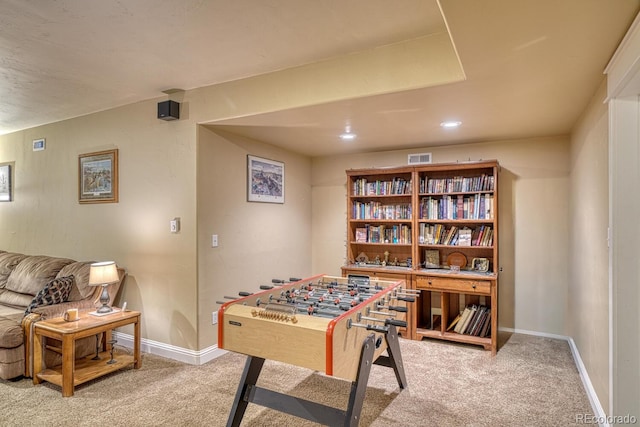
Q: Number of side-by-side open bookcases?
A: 2